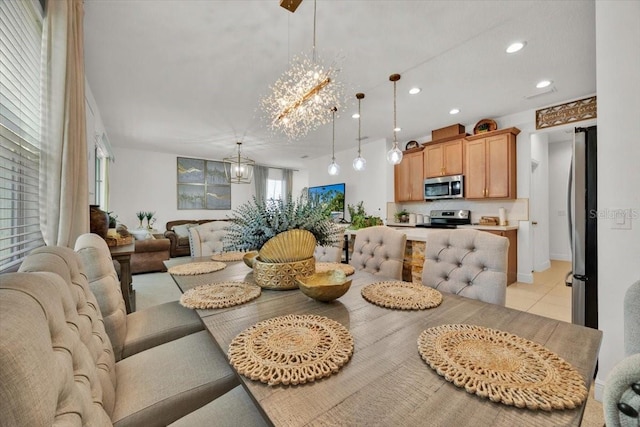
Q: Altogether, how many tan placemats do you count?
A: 7